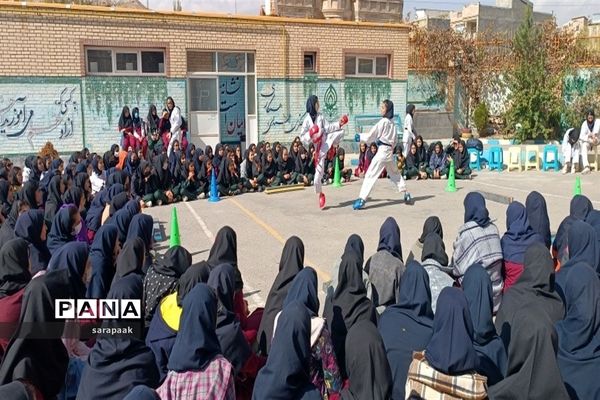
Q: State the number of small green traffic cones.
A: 4